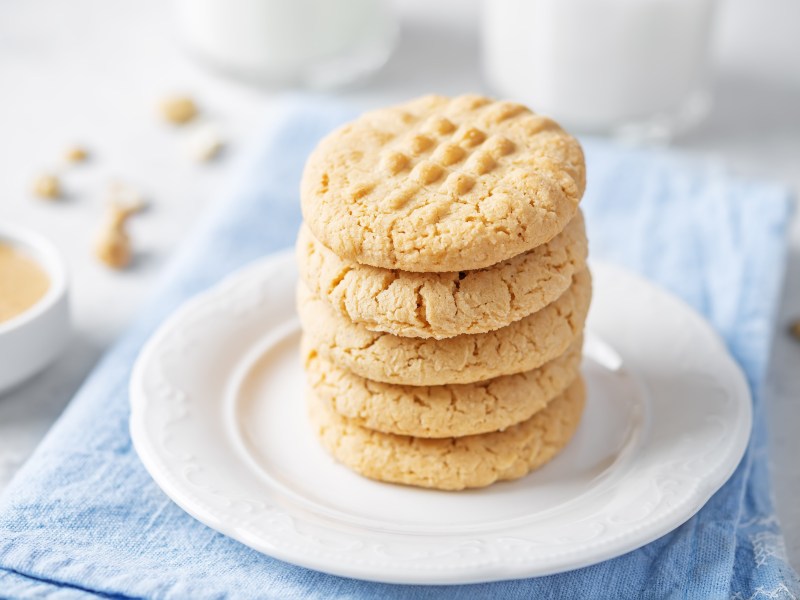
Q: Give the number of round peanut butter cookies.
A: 5